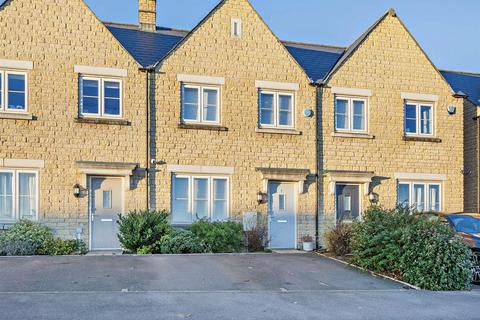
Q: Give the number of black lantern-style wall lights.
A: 3